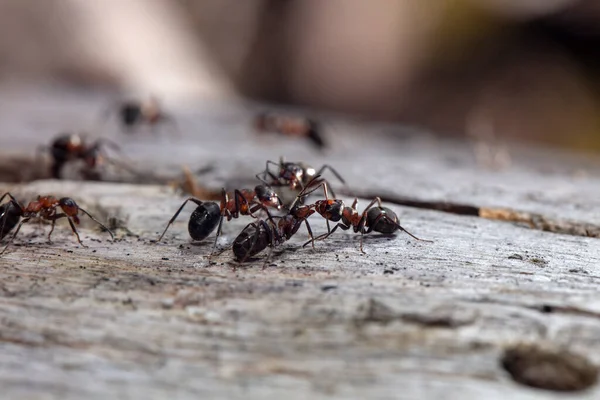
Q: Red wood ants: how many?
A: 8